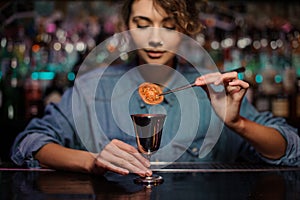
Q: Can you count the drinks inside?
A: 1